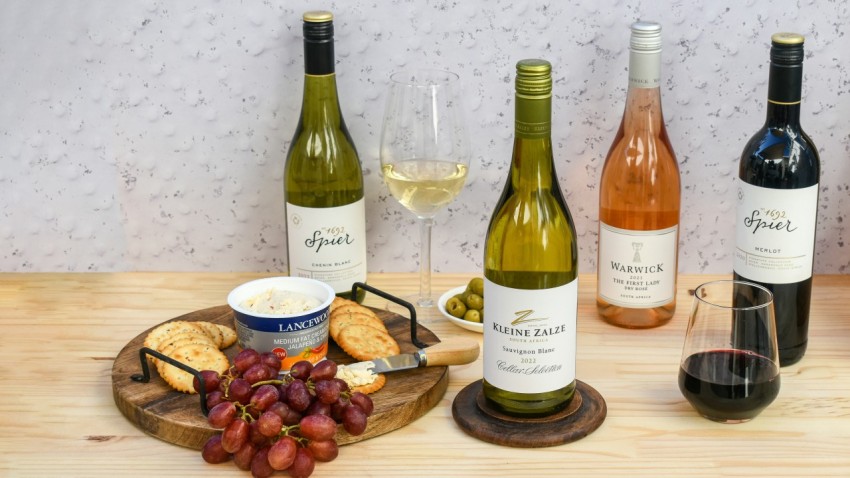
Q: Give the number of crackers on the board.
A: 11